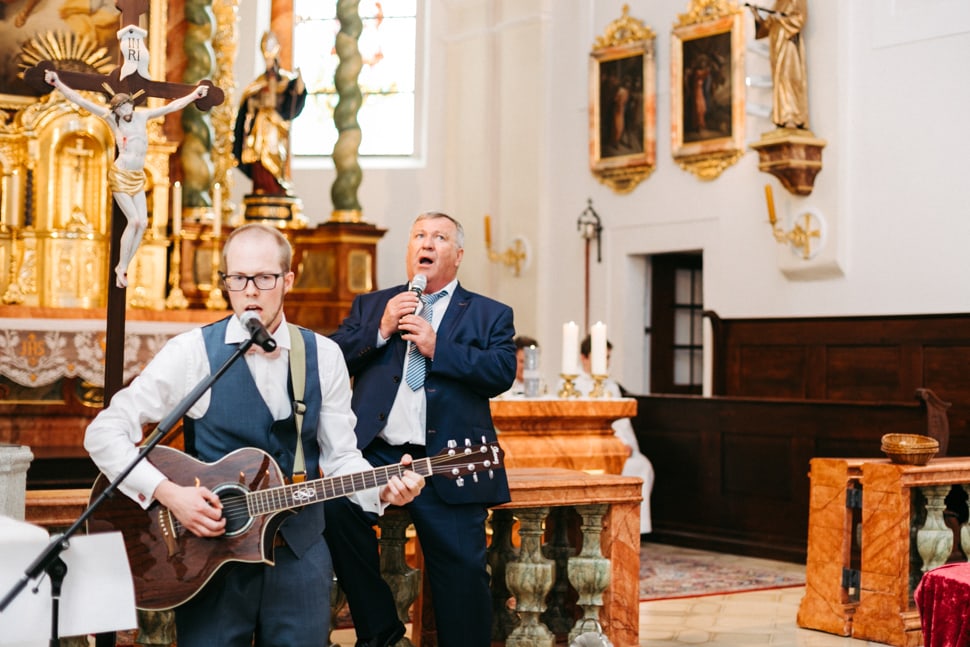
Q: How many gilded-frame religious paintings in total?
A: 2